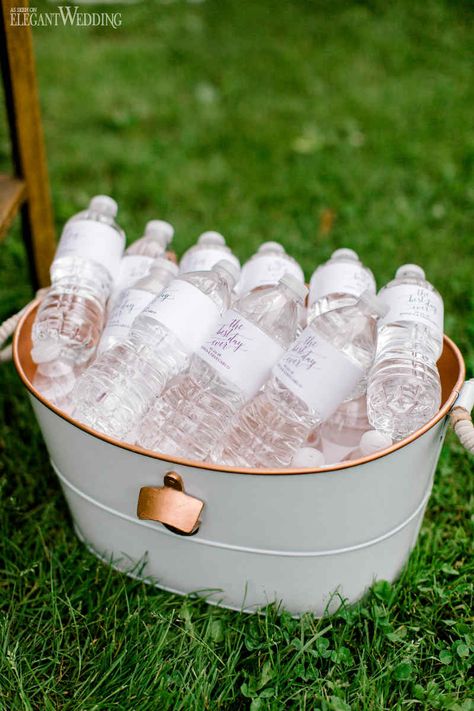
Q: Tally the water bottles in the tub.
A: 10